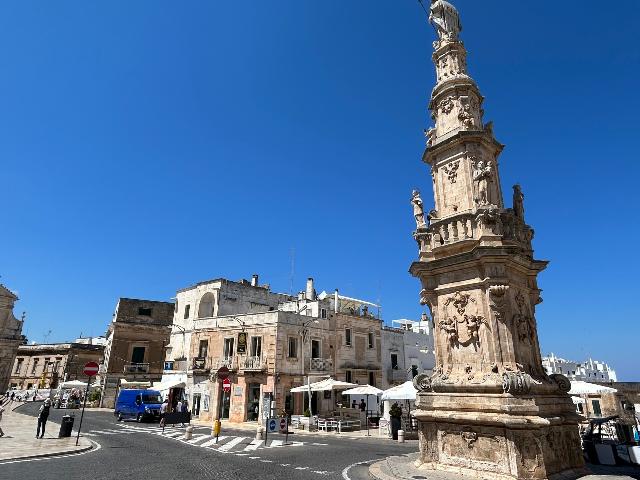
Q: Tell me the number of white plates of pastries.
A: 0